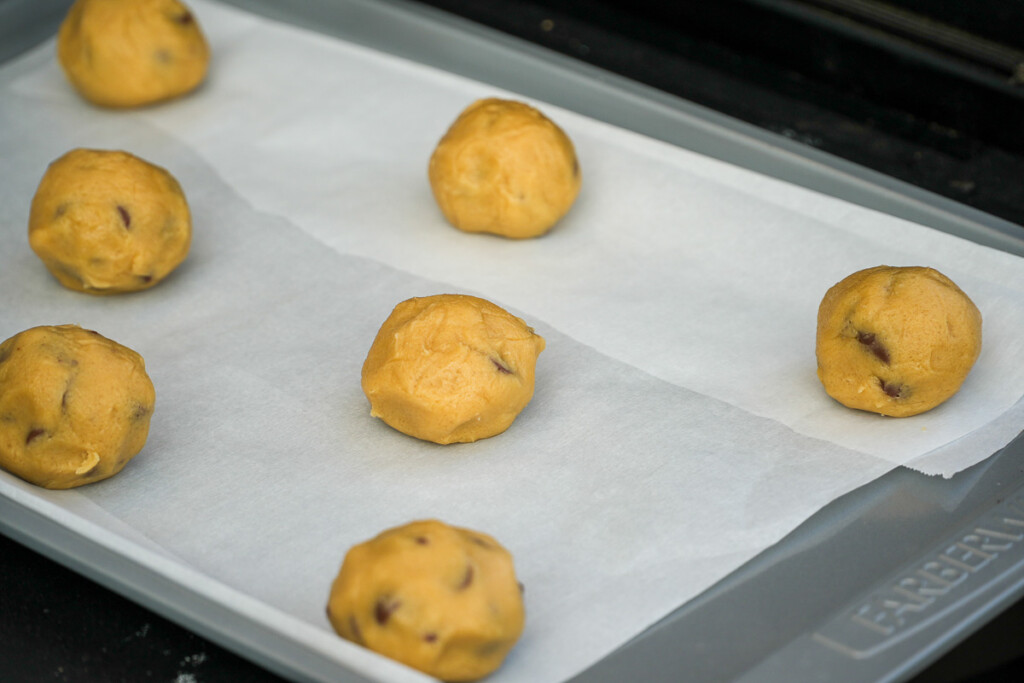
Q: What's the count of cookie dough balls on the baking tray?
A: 7